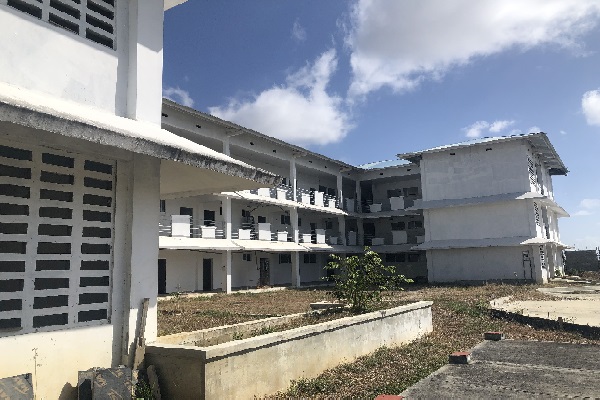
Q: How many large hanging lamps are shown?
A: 0